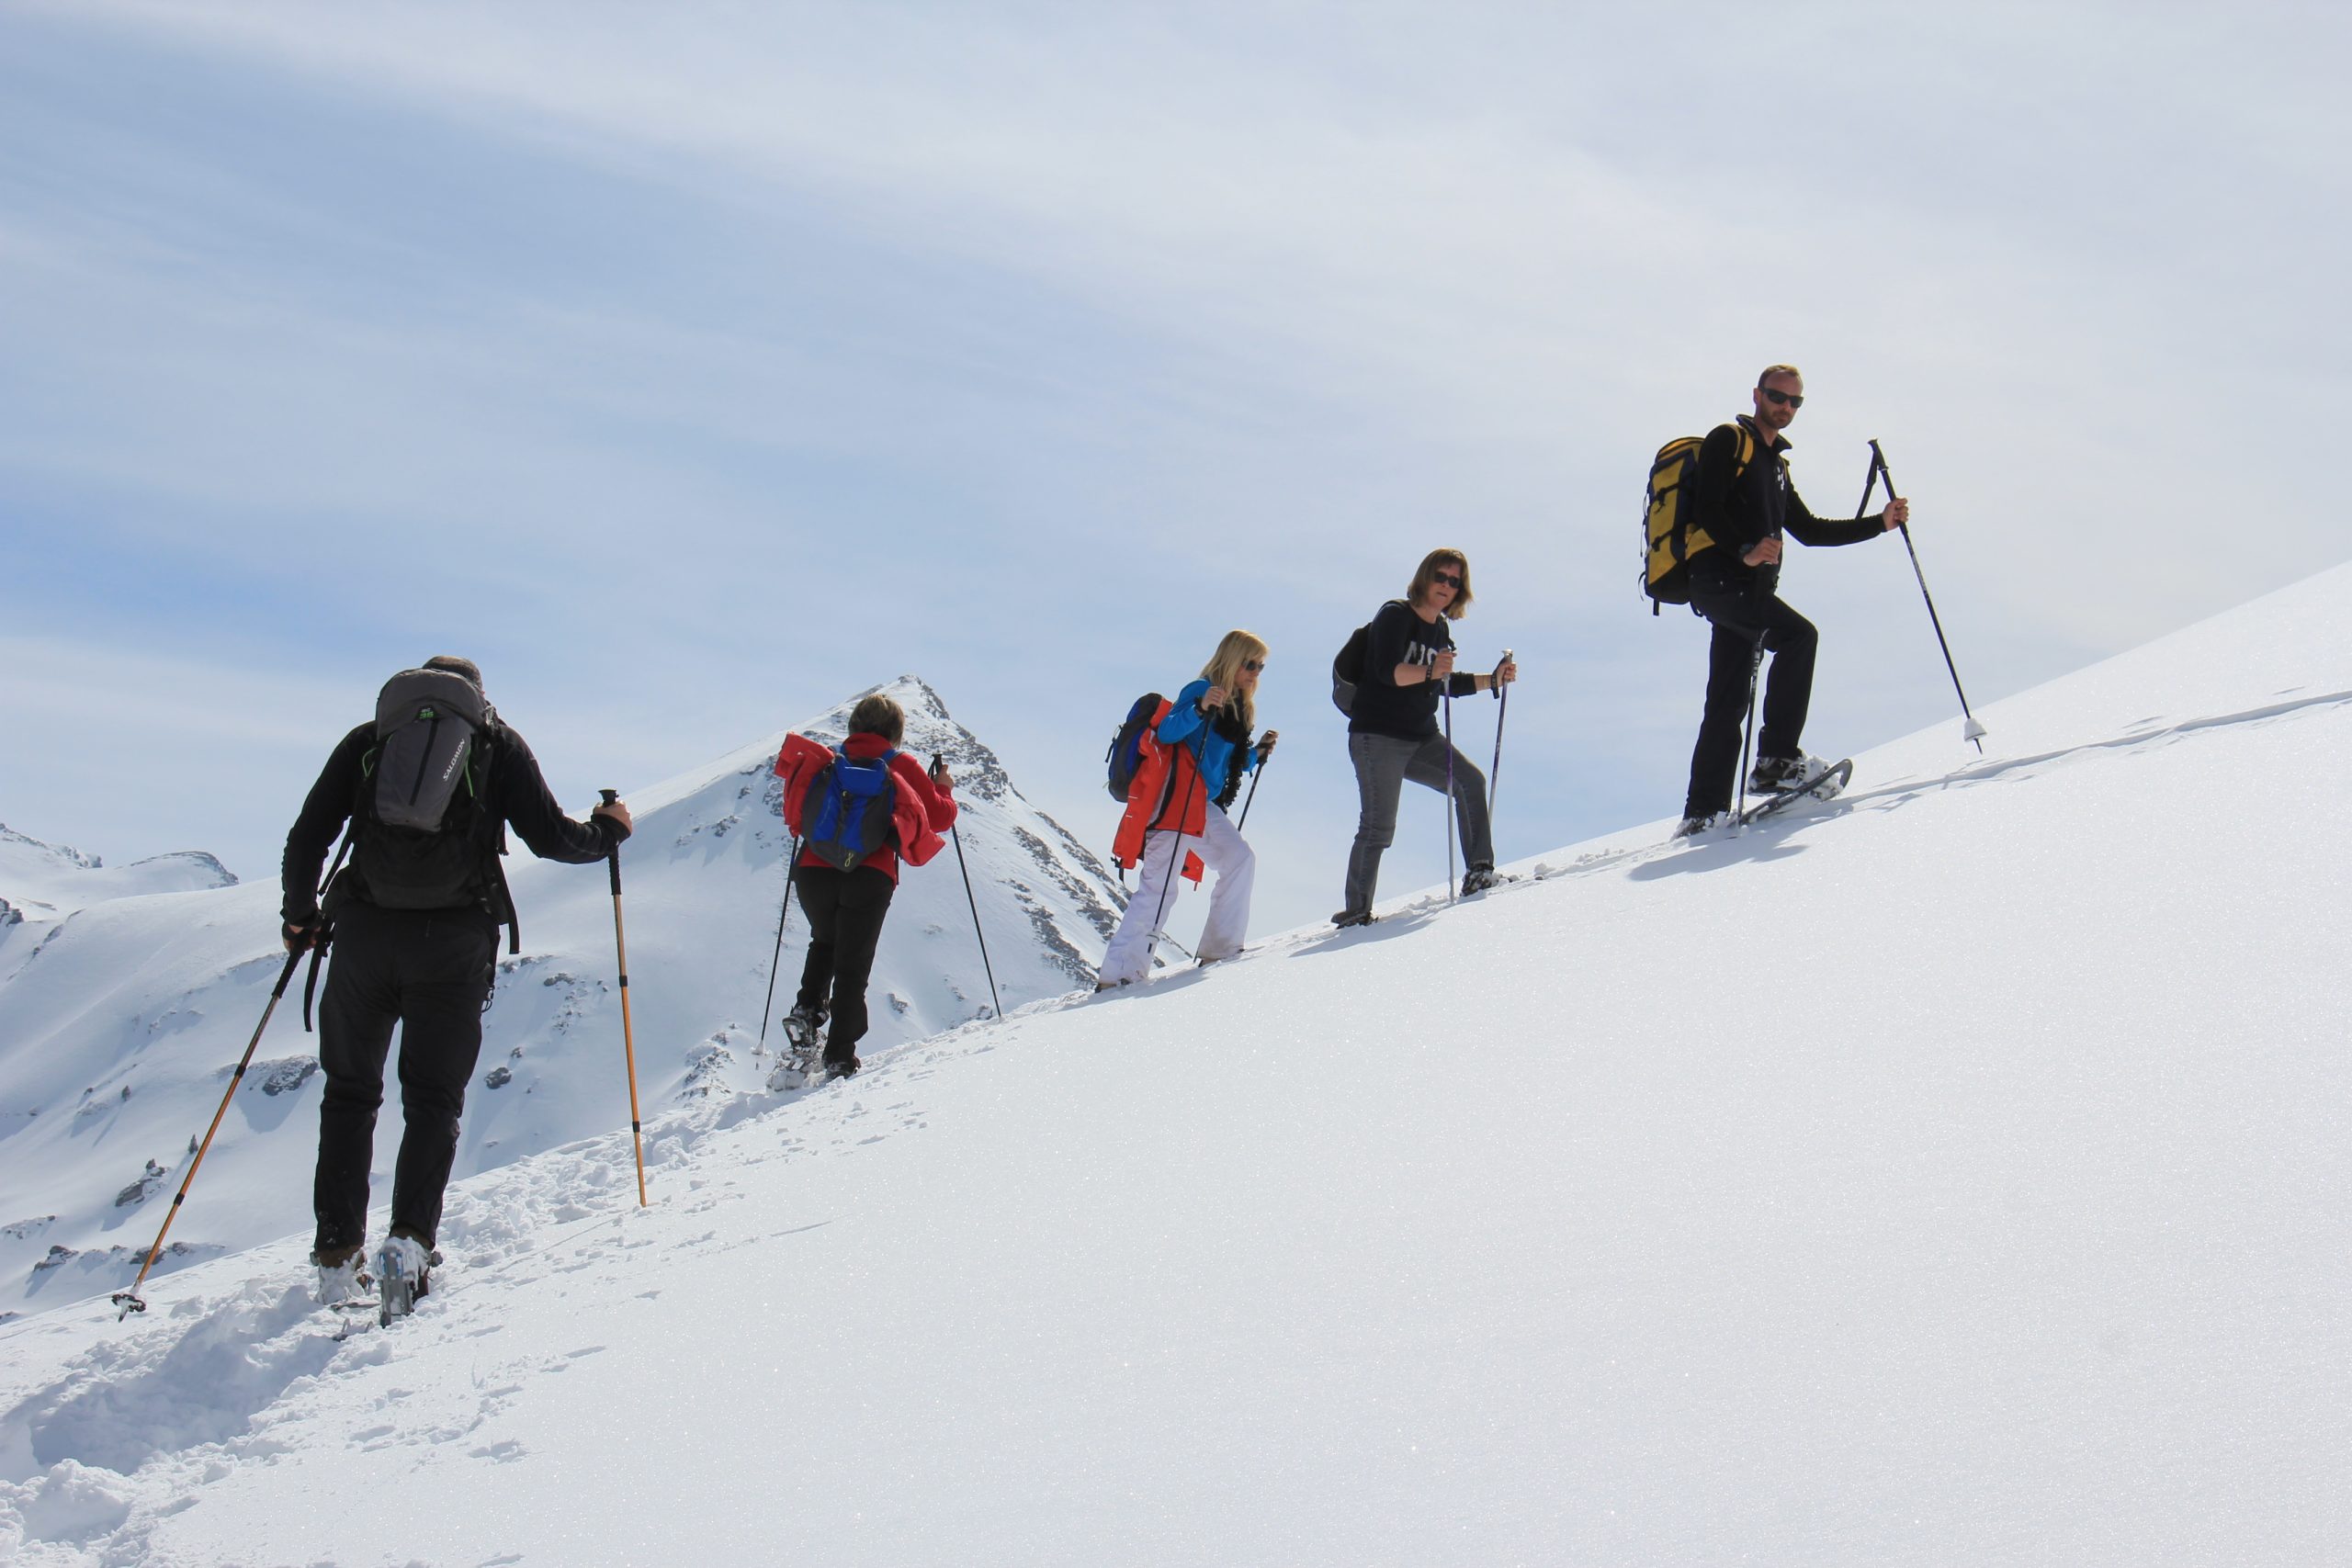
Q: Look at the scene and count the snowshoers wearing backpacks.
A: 5